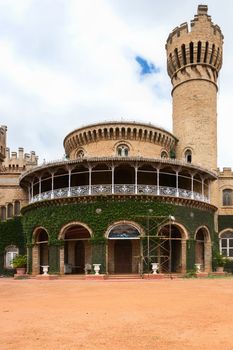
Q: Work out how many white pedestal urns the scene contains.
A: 4